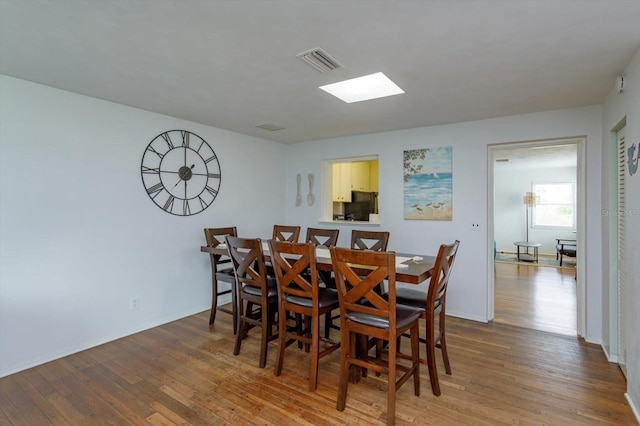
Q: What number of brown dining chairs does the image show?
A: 8